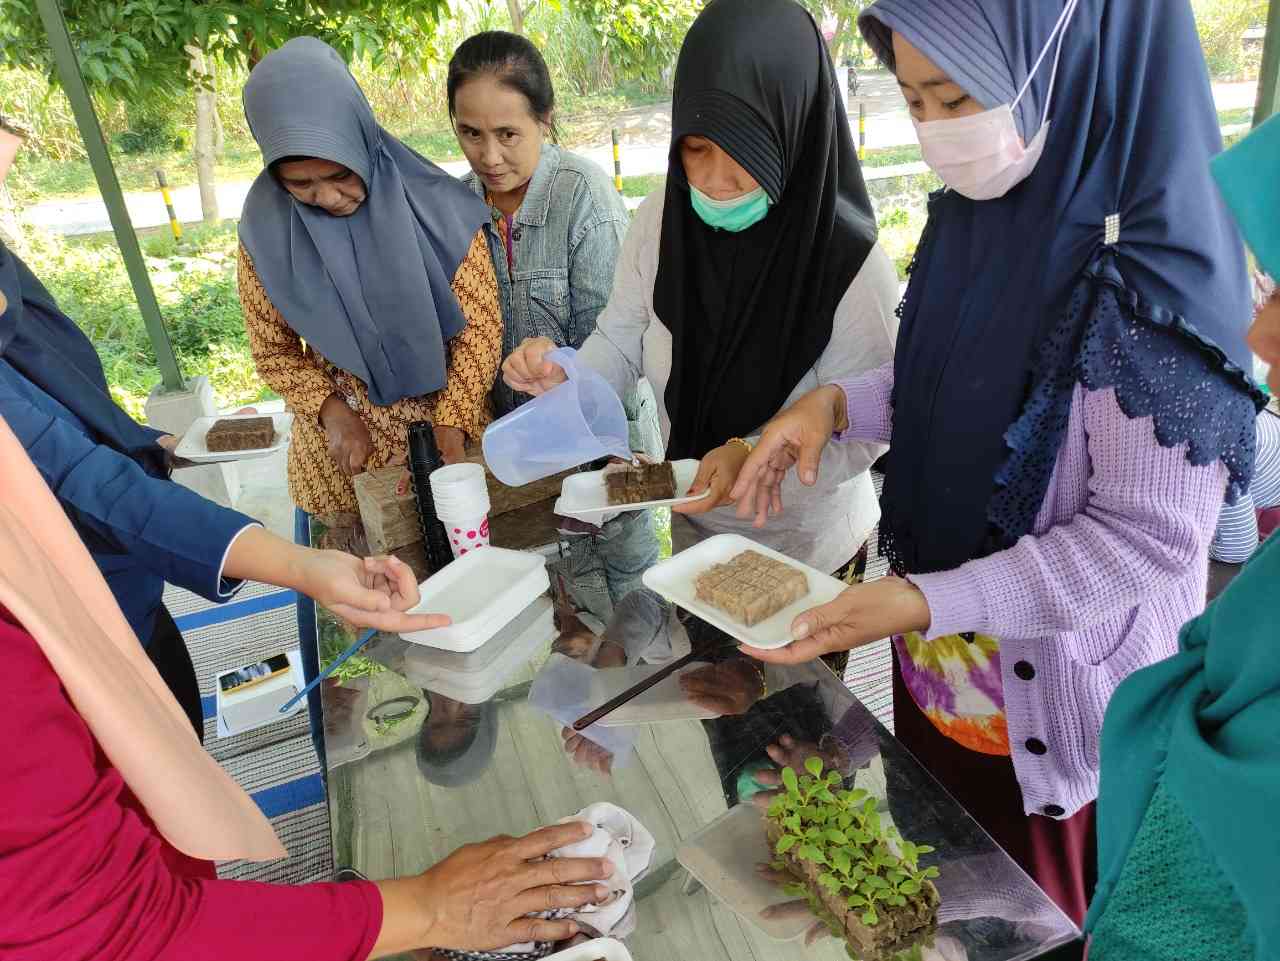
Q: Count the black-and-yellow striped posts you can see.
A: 3